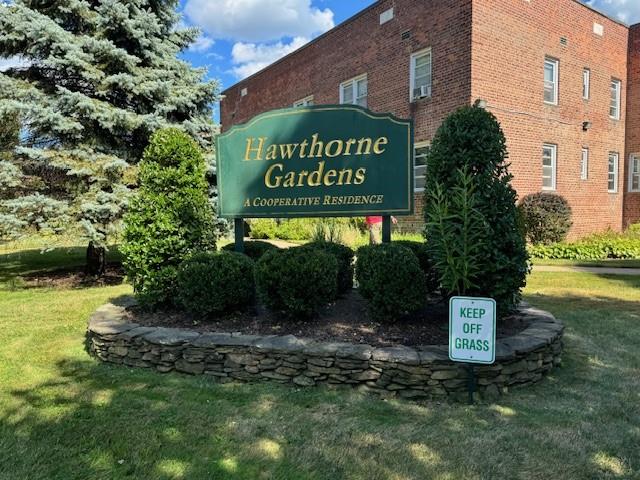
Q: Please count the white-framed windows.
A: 11